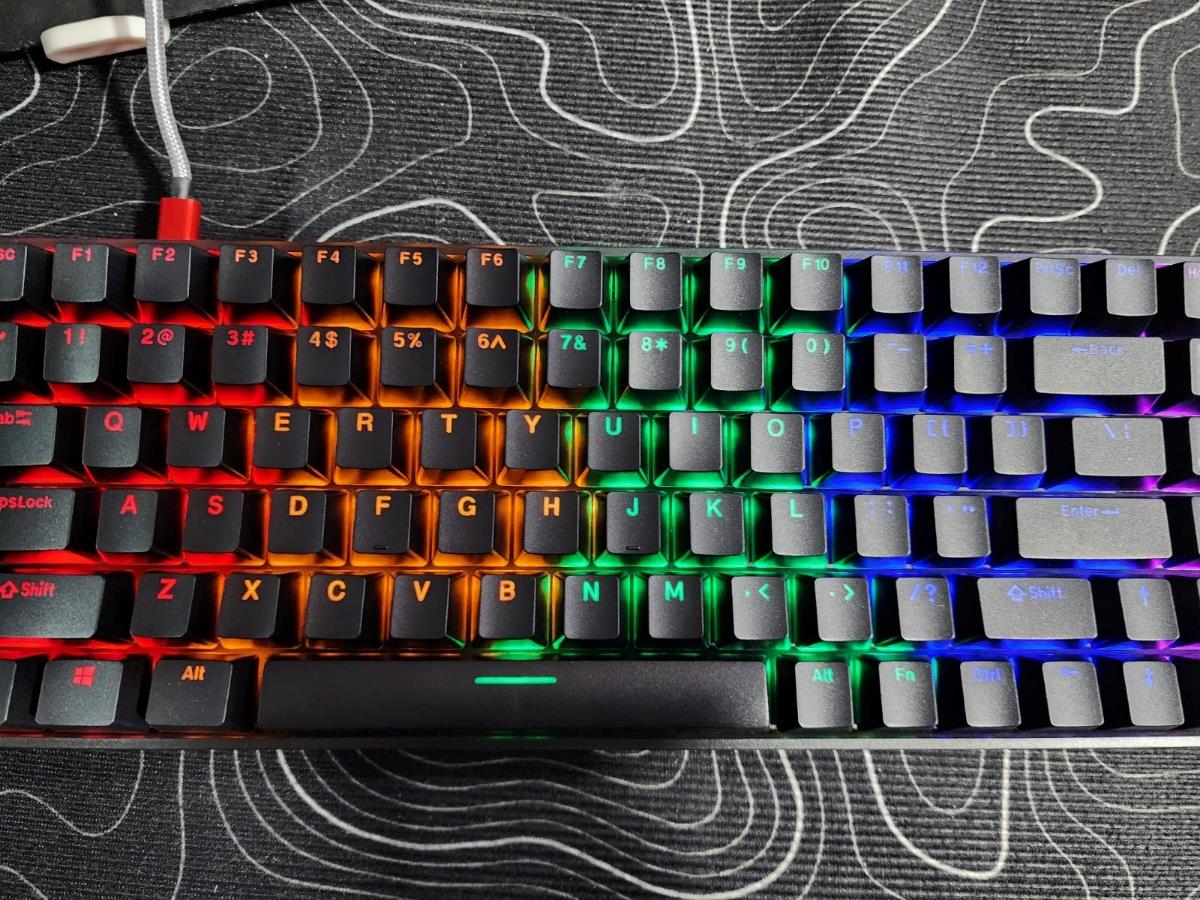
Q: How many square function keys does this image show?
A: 12